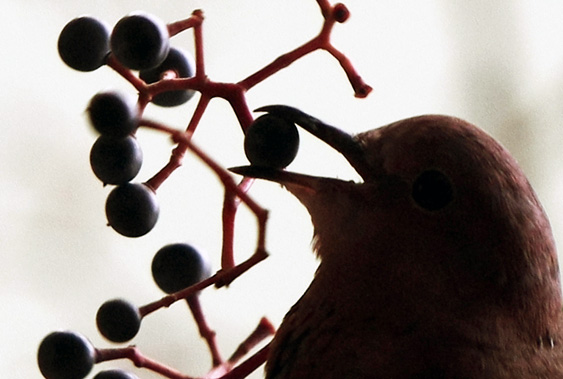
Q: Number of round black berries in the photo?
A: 11